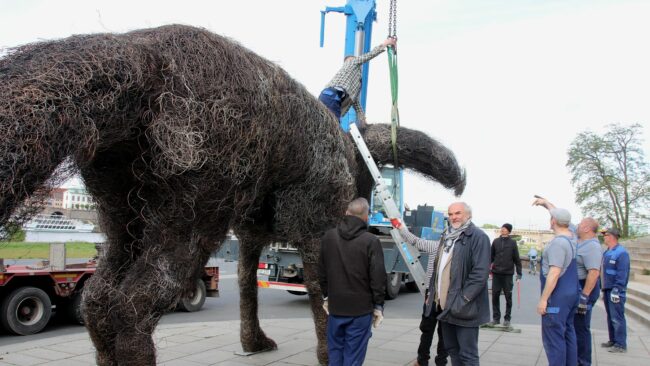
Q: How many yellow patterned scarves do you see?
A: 0